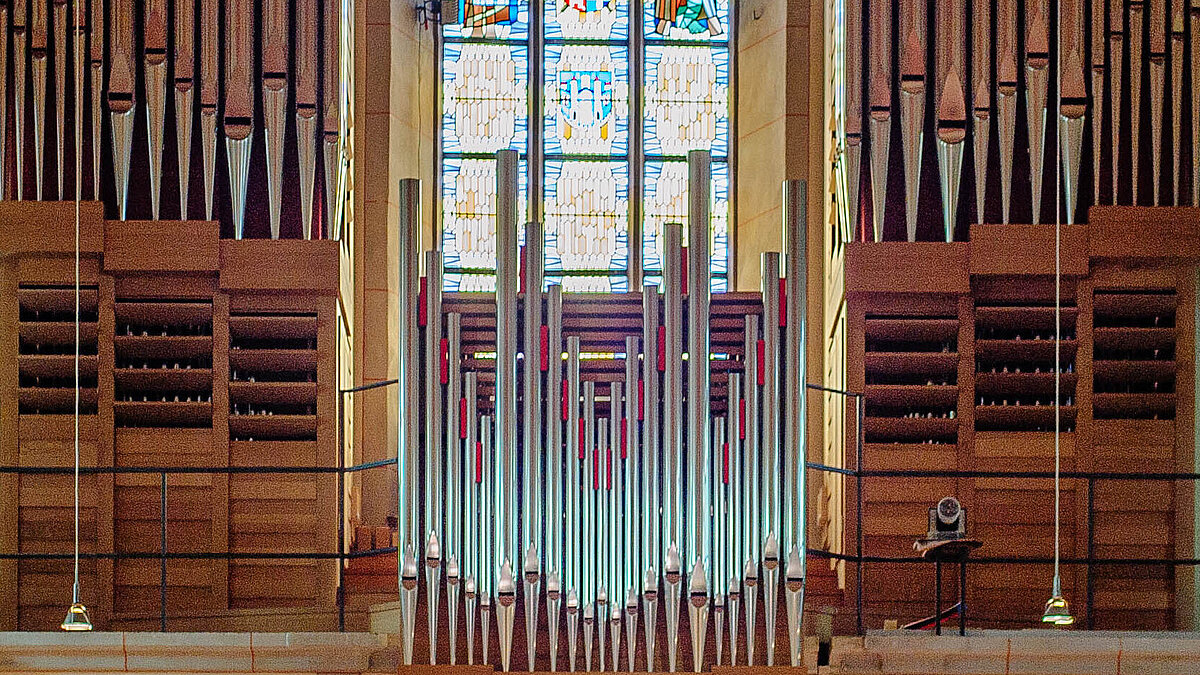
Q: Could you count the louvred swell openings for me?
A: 6